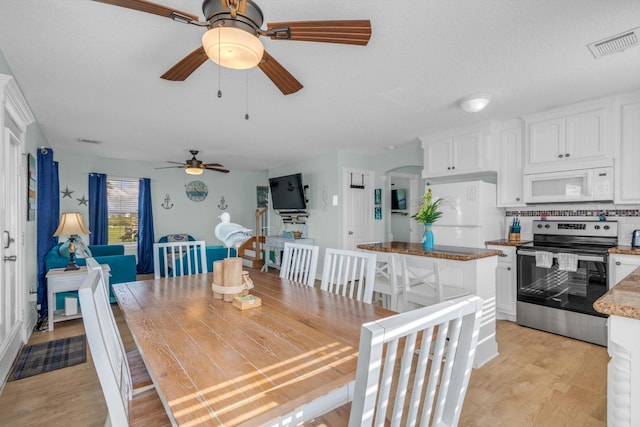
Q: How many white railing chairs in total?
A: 6